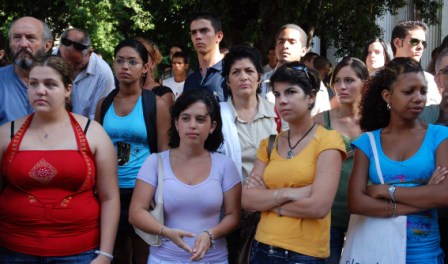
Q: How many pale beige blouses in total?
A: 1